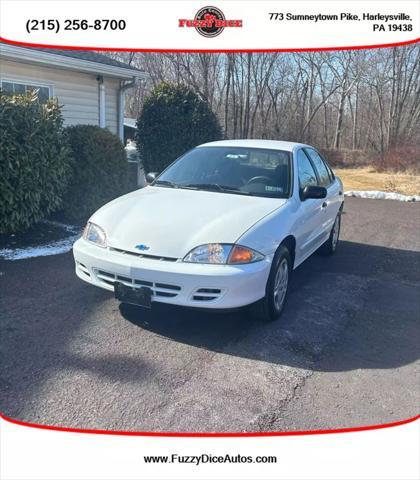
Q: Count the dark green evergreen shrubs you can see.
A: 3